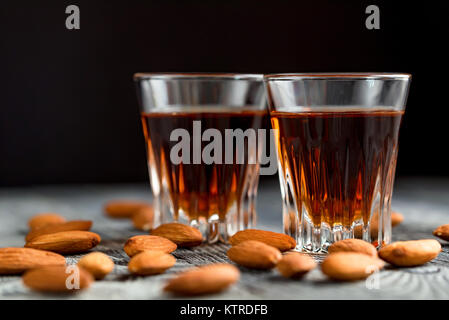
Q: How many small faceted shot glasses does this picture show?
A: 2